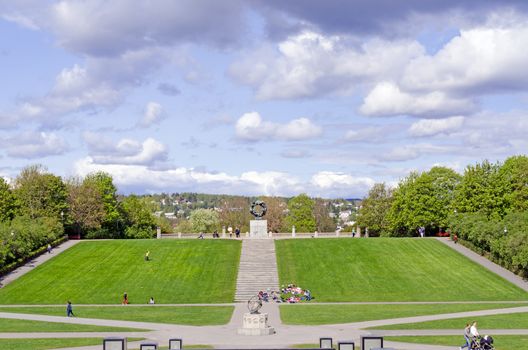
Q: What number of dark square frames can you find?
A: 6